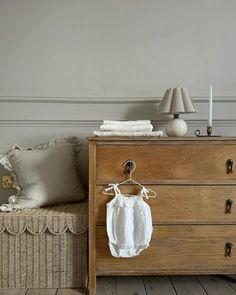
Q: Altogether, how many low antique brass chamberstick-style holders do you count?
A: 1